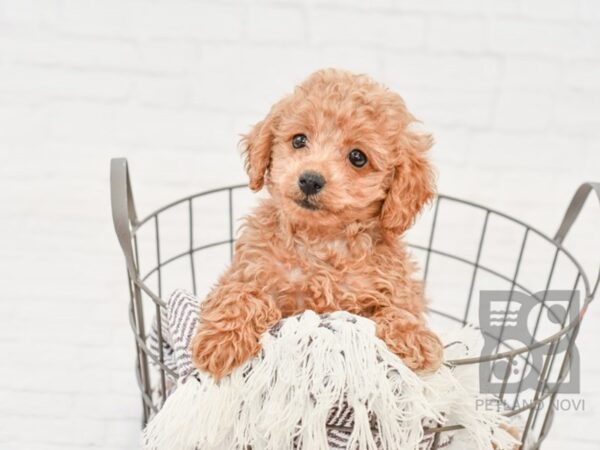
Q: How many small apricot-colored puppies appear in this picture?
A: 1